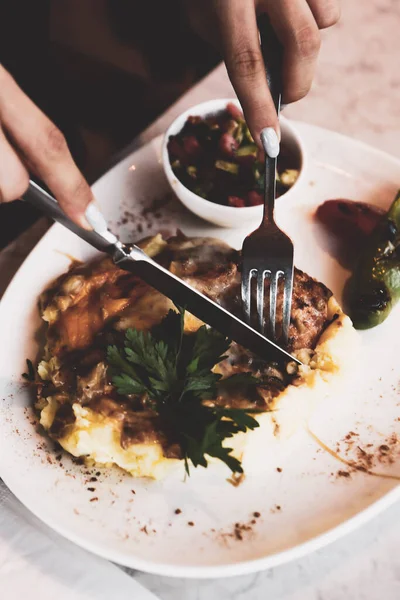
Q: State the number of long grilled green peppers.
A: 1